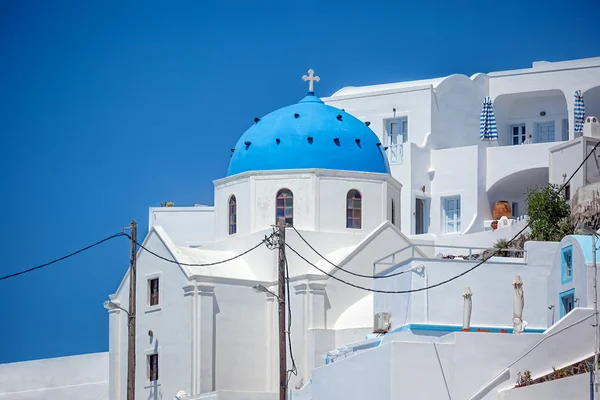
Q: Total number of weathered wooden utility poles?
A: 2